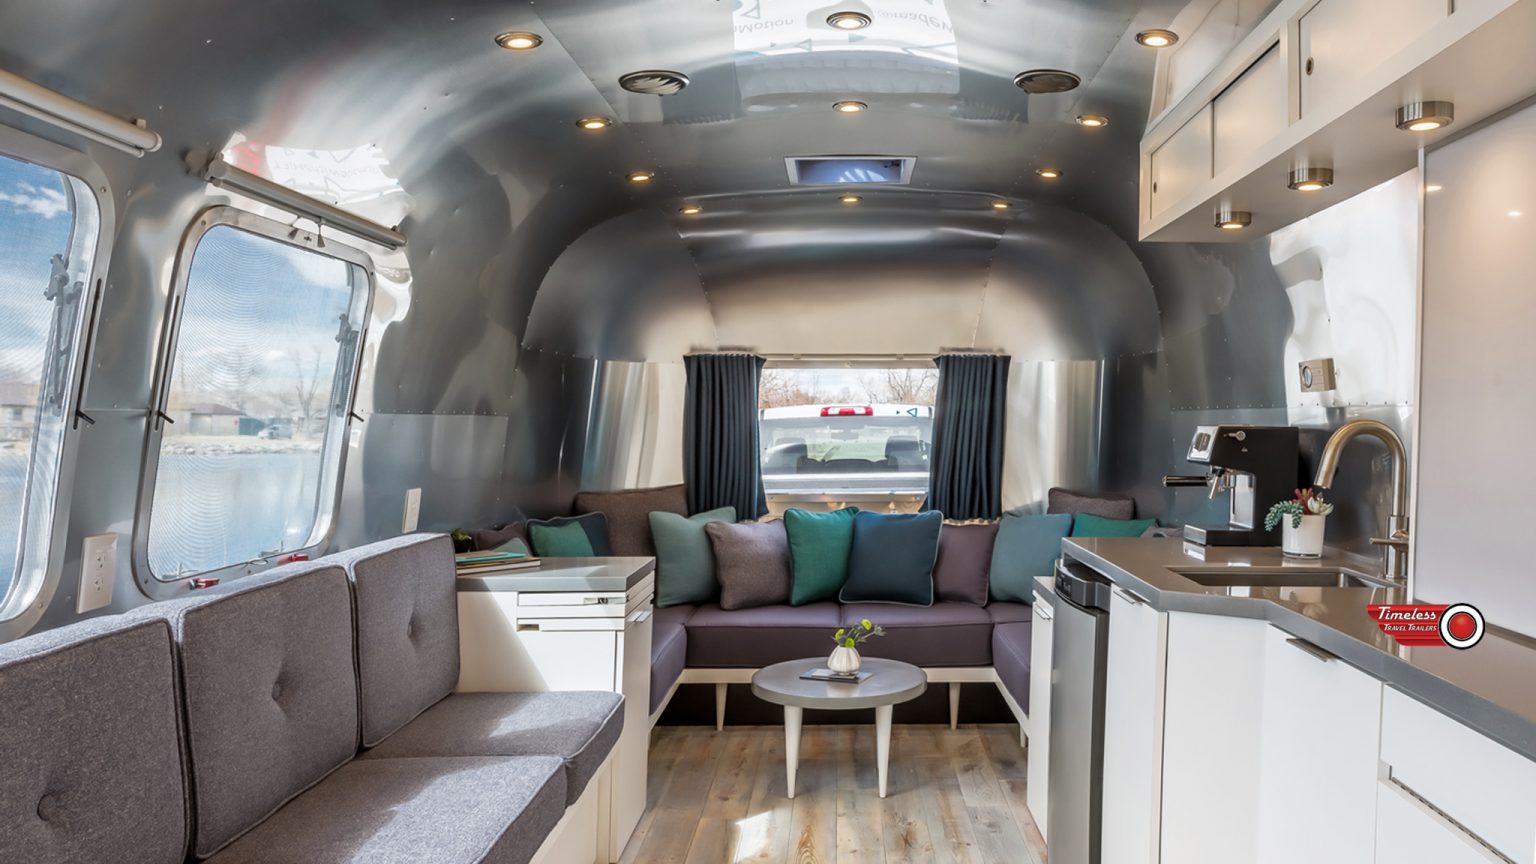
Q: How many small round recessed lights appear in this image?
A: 11